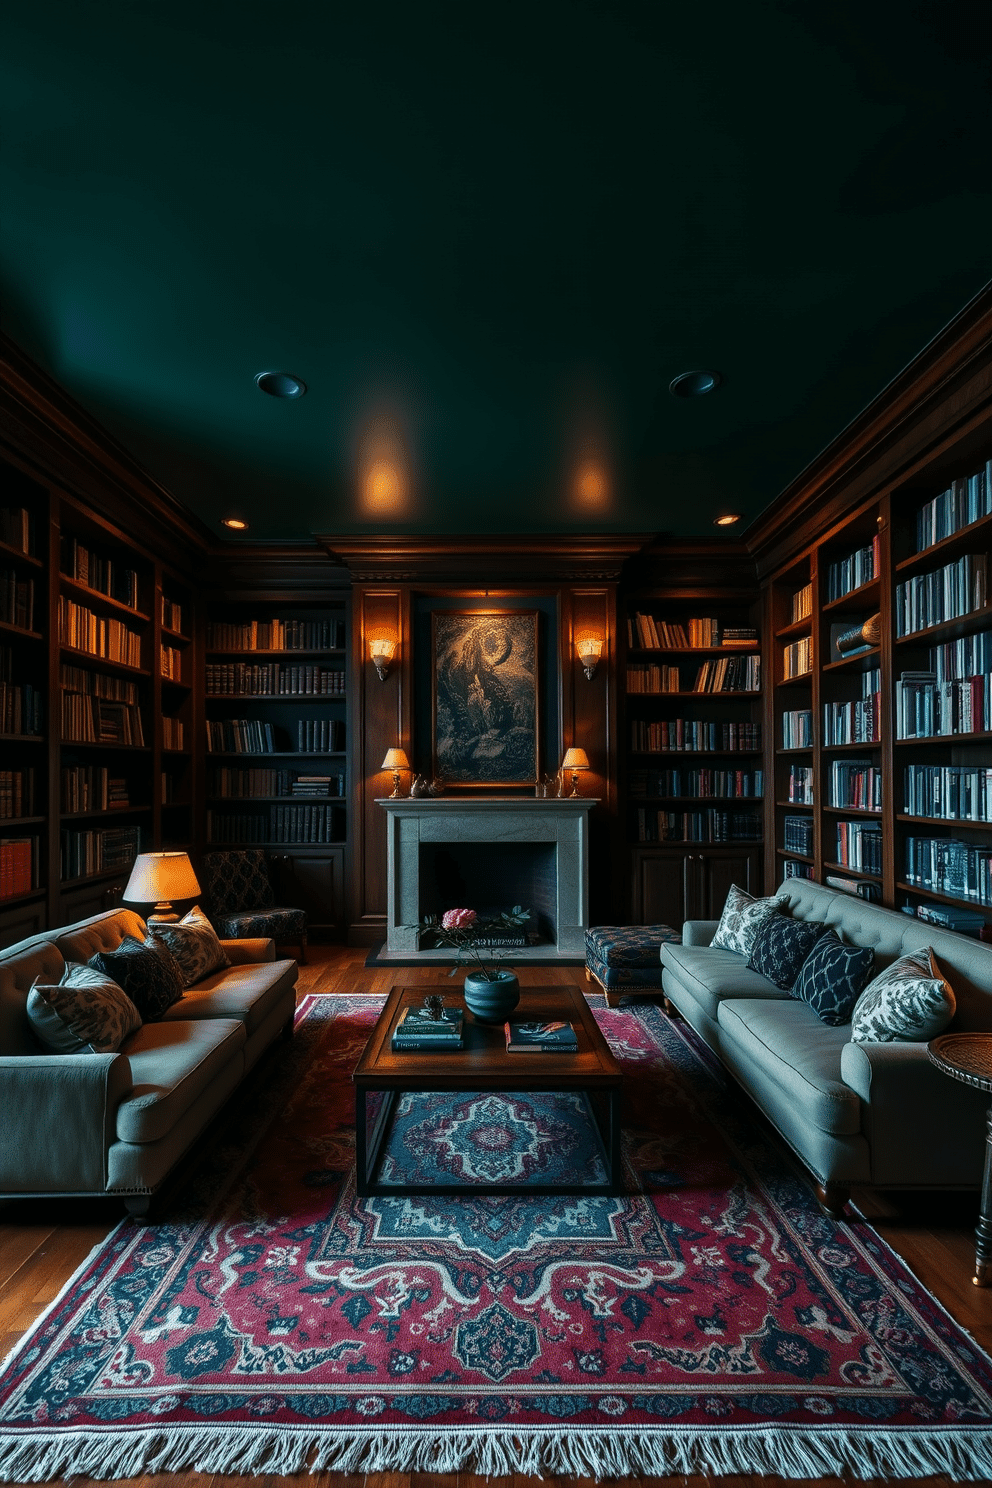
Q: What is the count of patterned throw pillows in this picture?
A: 7